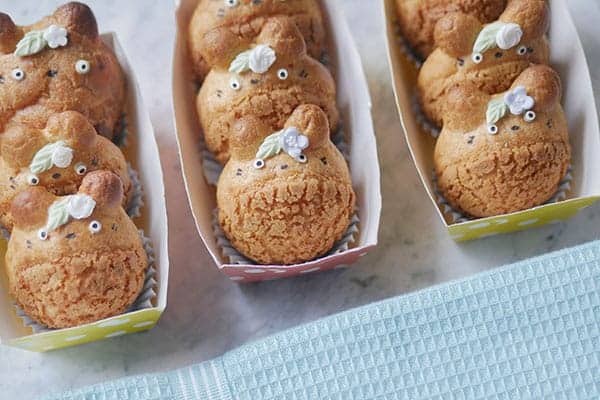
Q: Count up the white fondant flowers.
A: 5